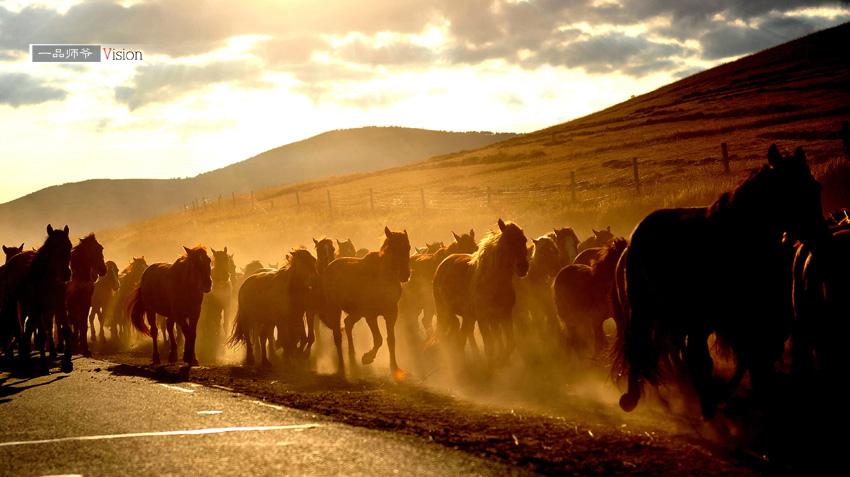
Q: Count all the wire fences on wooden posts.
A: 1